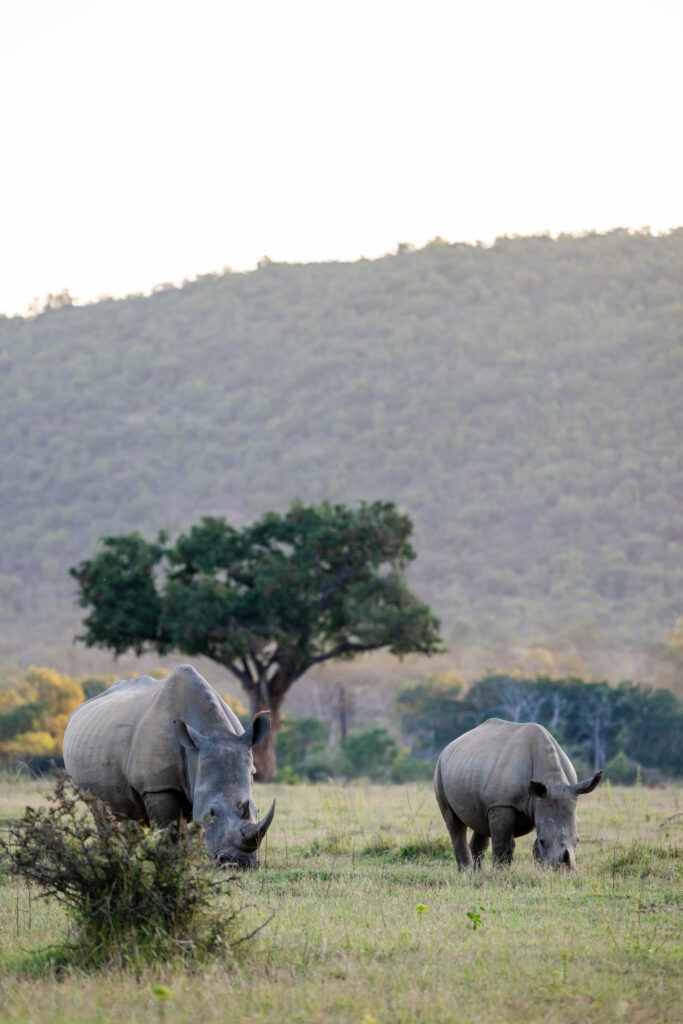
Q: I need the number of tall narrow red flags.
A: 0